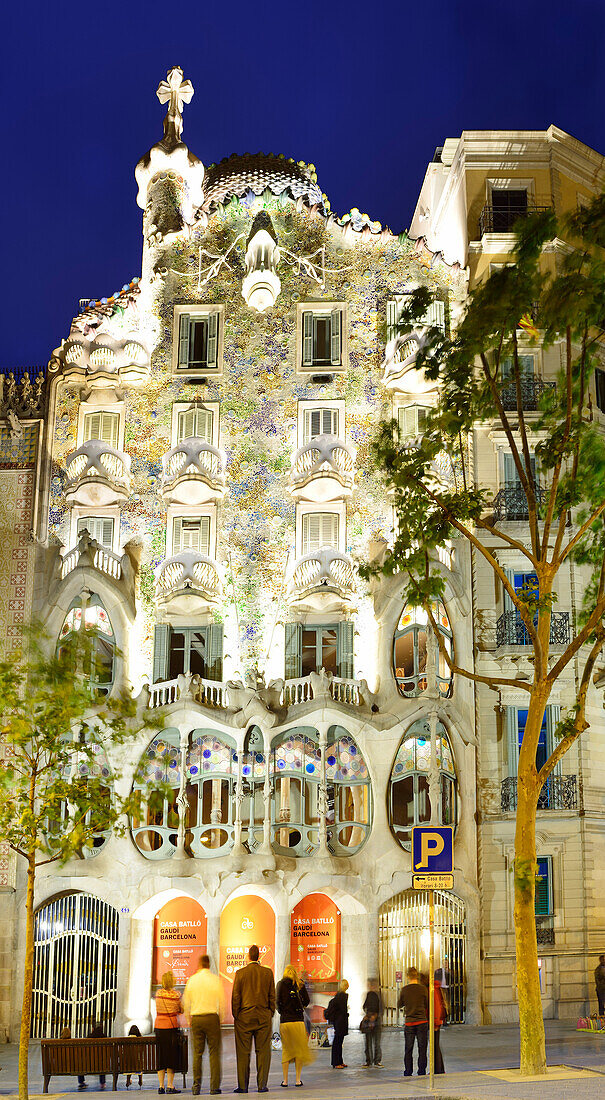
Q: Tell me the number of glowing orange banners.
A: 3